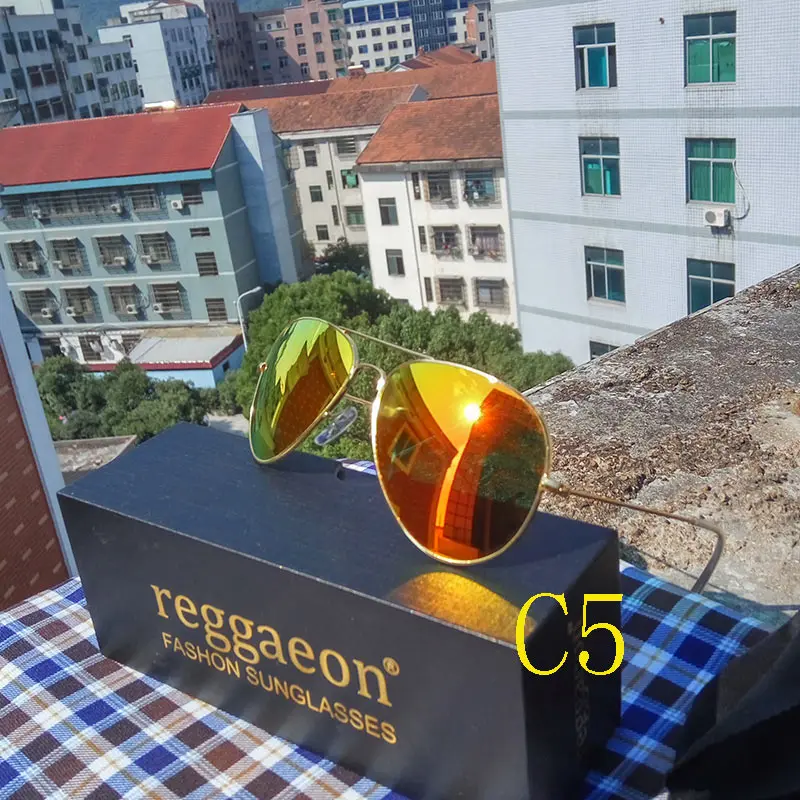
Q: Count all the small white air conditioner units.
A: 12